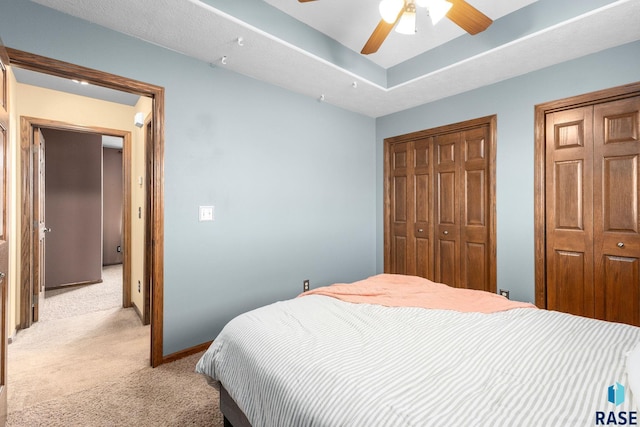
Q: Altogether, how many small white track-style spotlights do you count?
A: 4